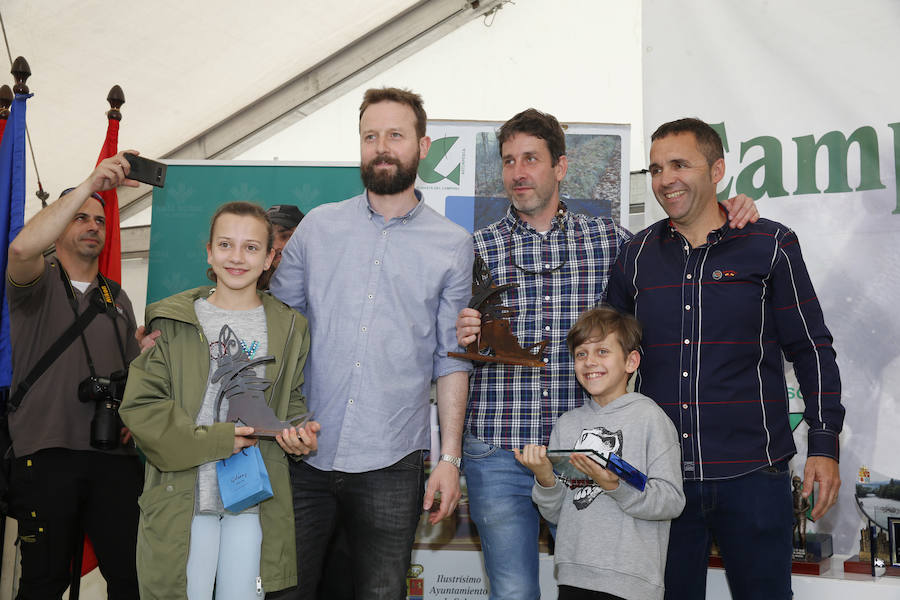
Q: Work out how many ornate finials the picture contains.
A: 3